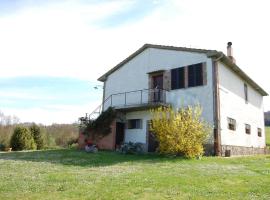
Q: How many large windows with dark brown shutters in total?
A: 2